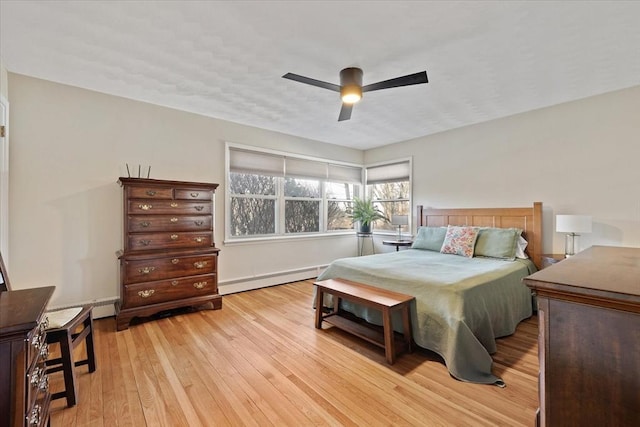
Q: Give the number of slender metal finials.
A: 3